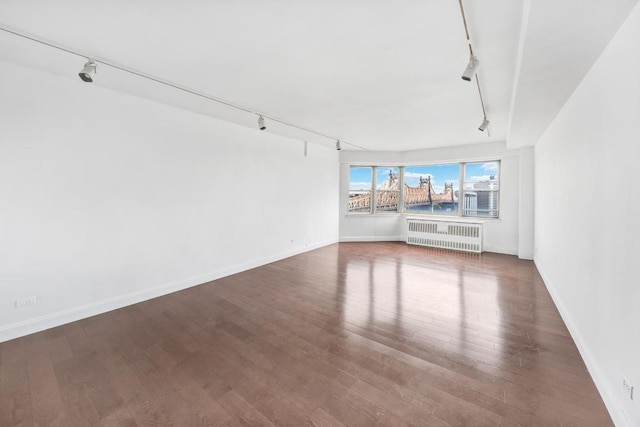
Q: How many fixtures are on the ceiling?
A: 5